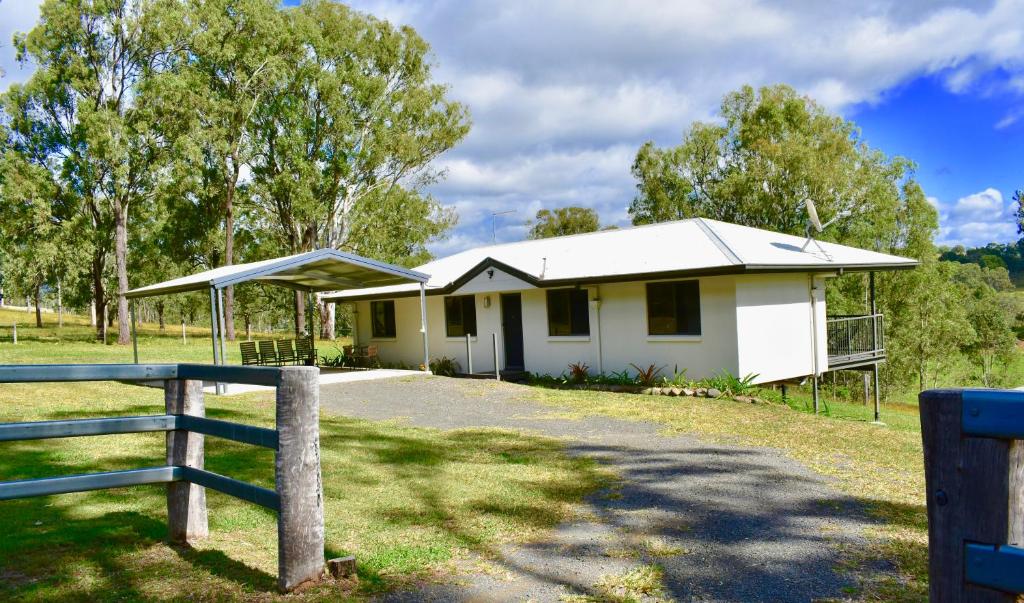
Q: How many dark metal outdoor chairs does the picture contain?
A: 4